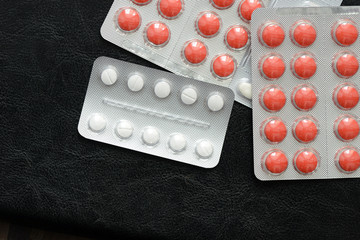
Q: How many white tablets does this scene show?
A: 11